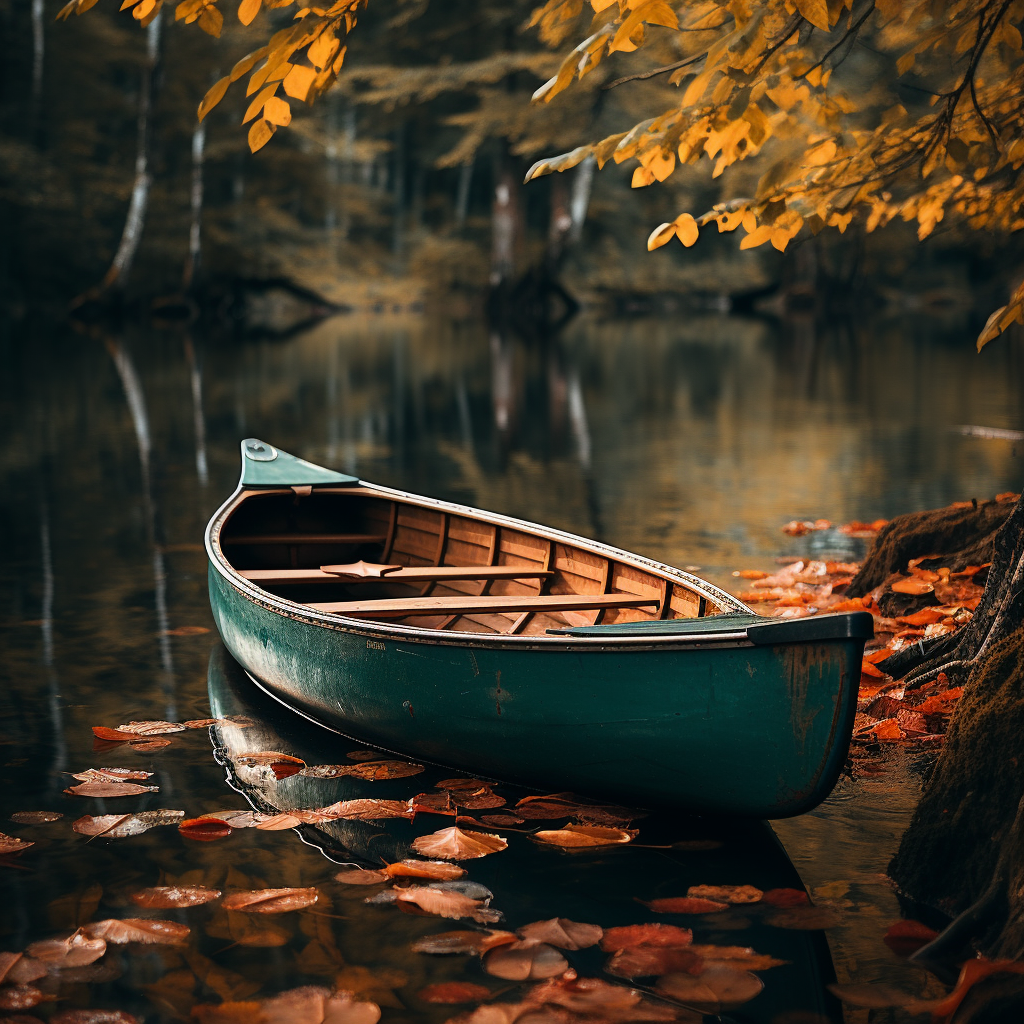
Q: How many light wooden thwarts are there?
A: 2